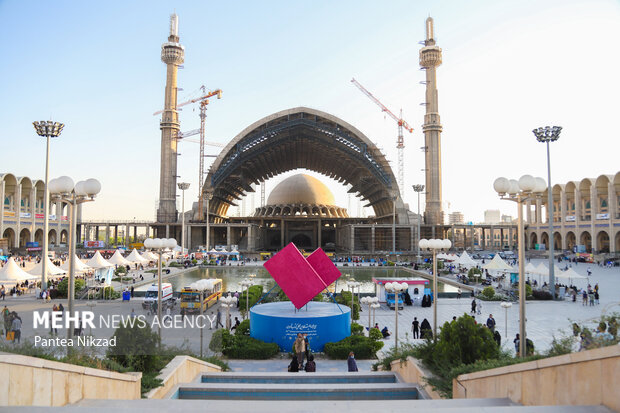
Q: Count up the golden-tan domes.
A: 1